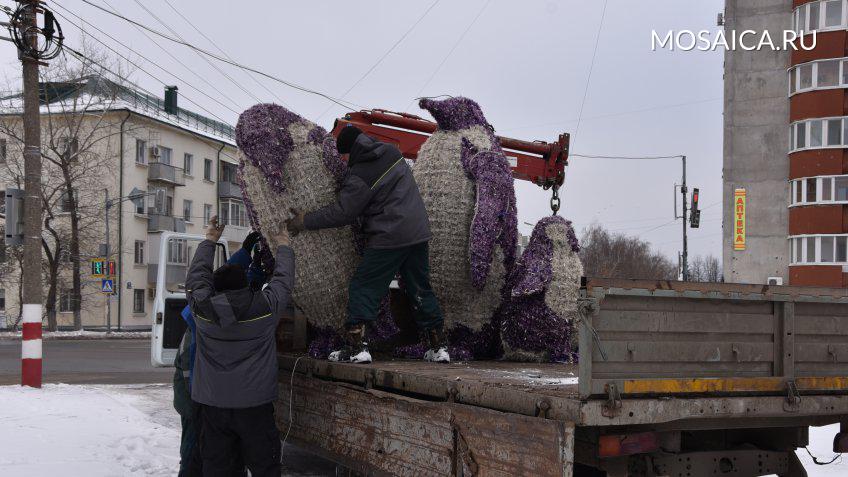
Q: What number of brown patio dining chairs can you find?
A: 0